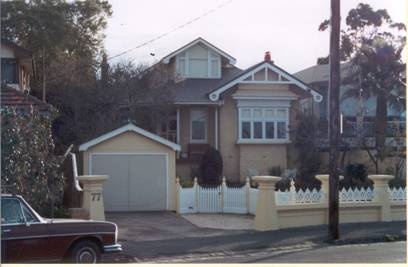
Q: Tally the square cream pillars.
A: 4